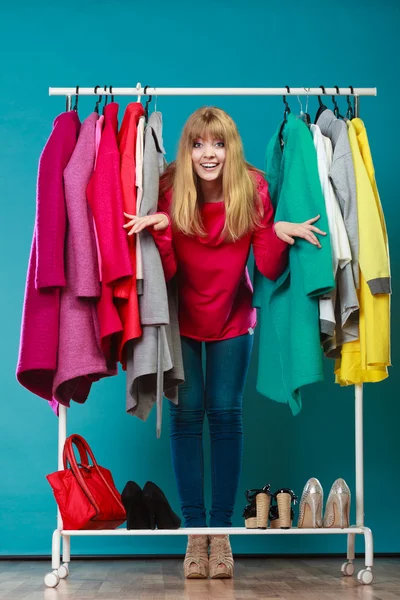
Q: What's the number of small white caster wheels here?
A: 4